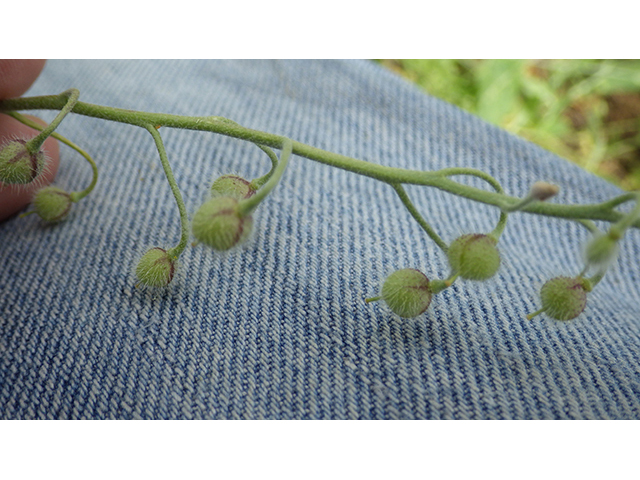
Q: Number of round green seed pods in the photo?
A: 9